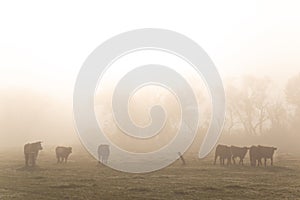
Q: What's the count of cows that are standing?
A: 7